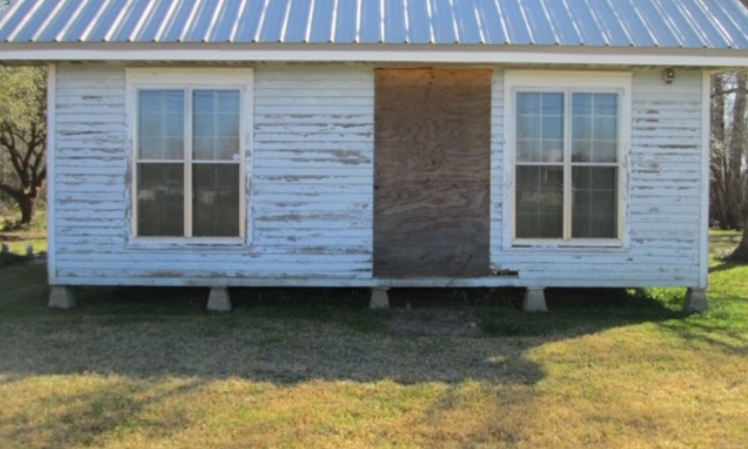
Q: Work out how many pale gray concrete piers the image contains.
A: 5